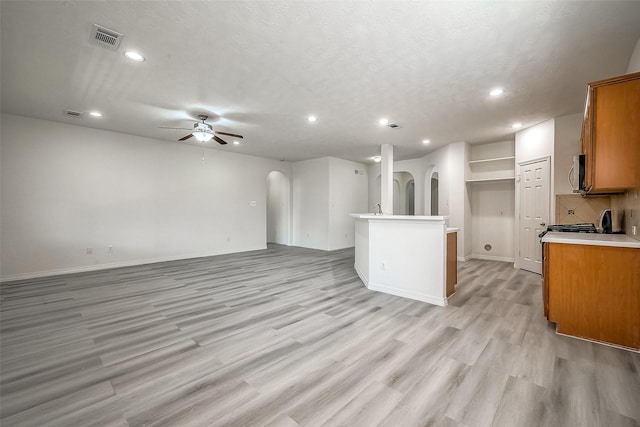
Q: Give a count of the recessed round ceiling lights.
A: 8